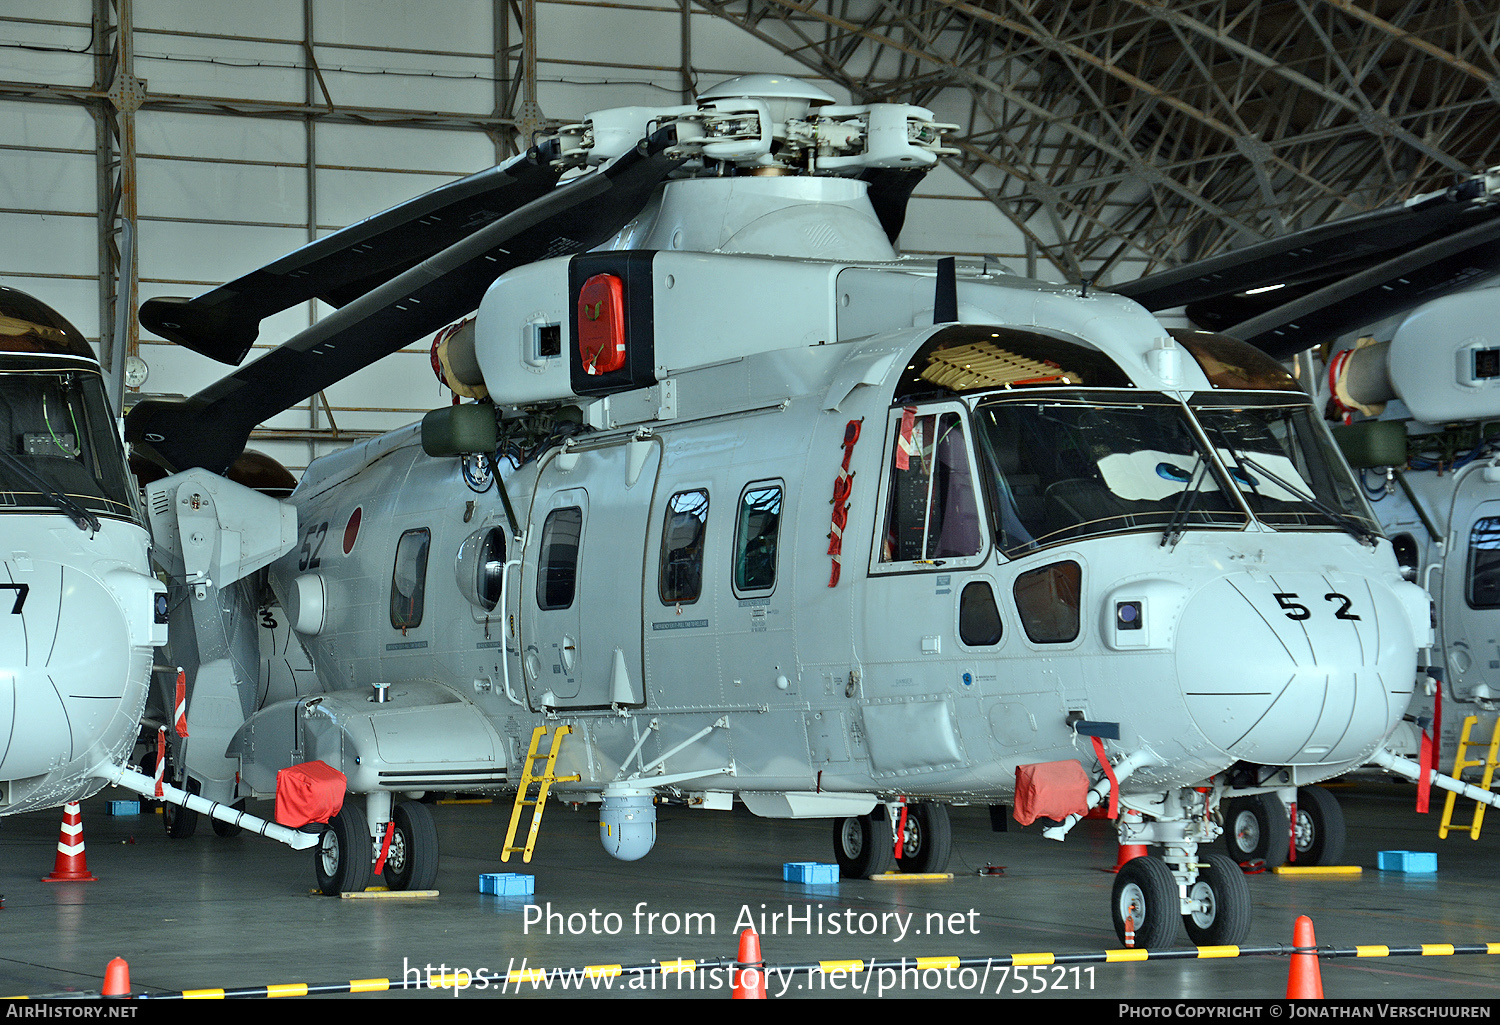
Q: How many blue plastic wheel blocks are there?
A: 4